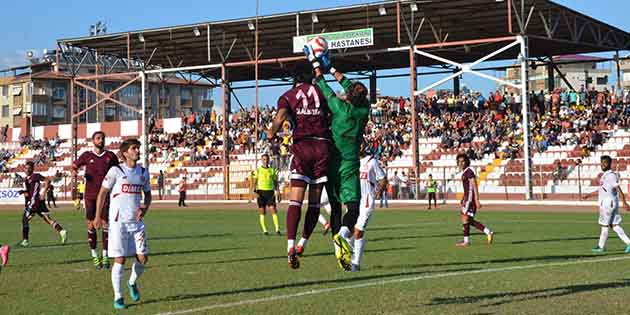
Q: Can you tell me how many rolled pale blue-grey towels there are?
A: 0